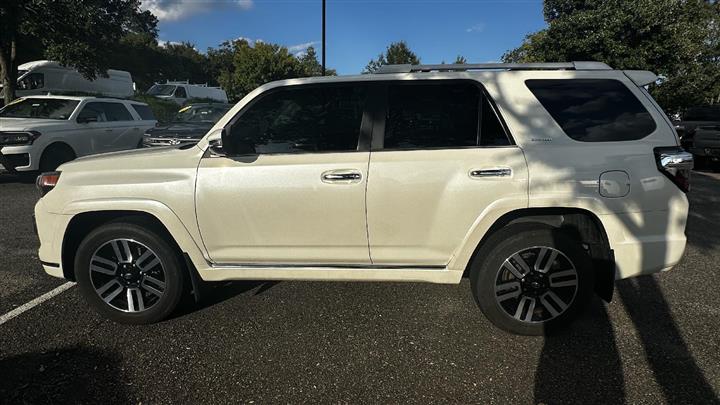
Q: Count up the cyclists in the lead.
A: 0